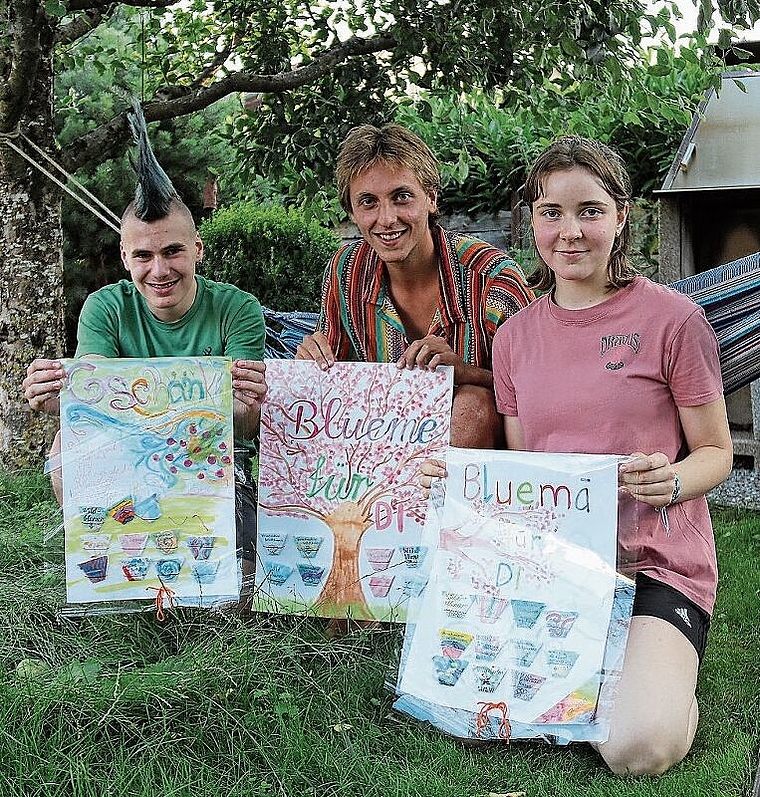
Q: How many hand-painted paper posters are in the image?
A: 3